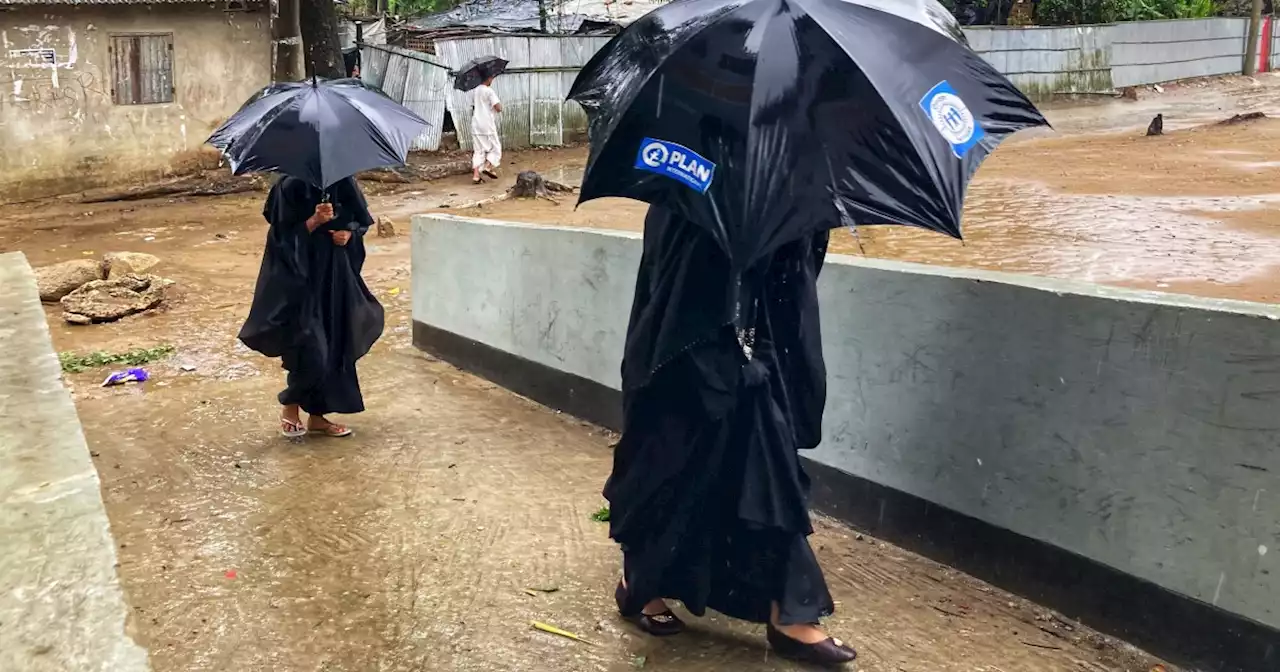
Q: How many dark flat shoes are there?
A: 2